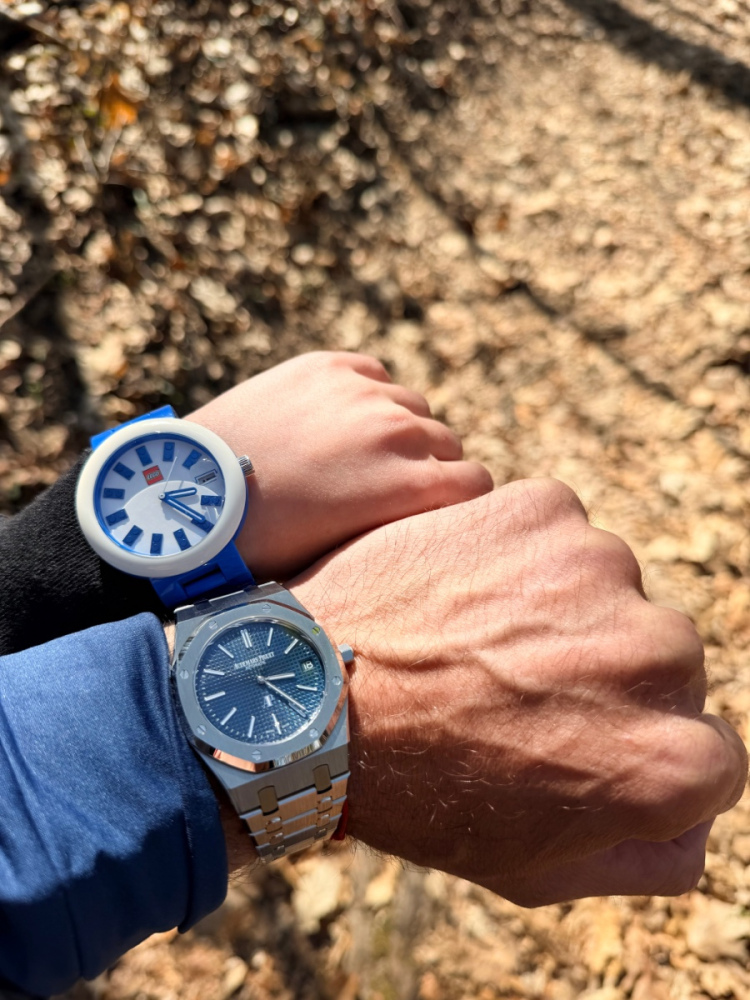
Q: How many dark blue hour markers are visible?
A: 11